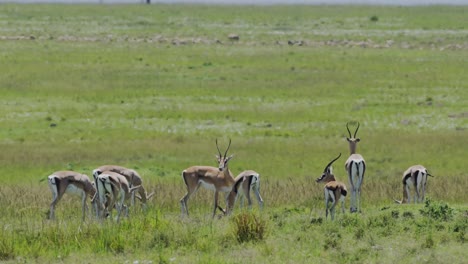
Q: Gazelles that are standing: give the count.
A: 8